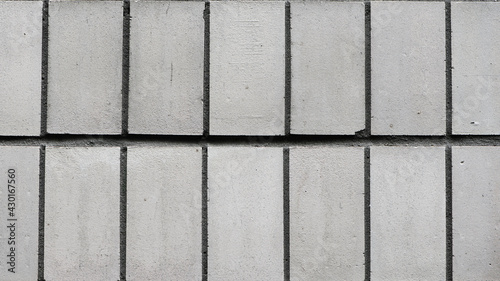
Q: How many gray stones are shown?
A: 14